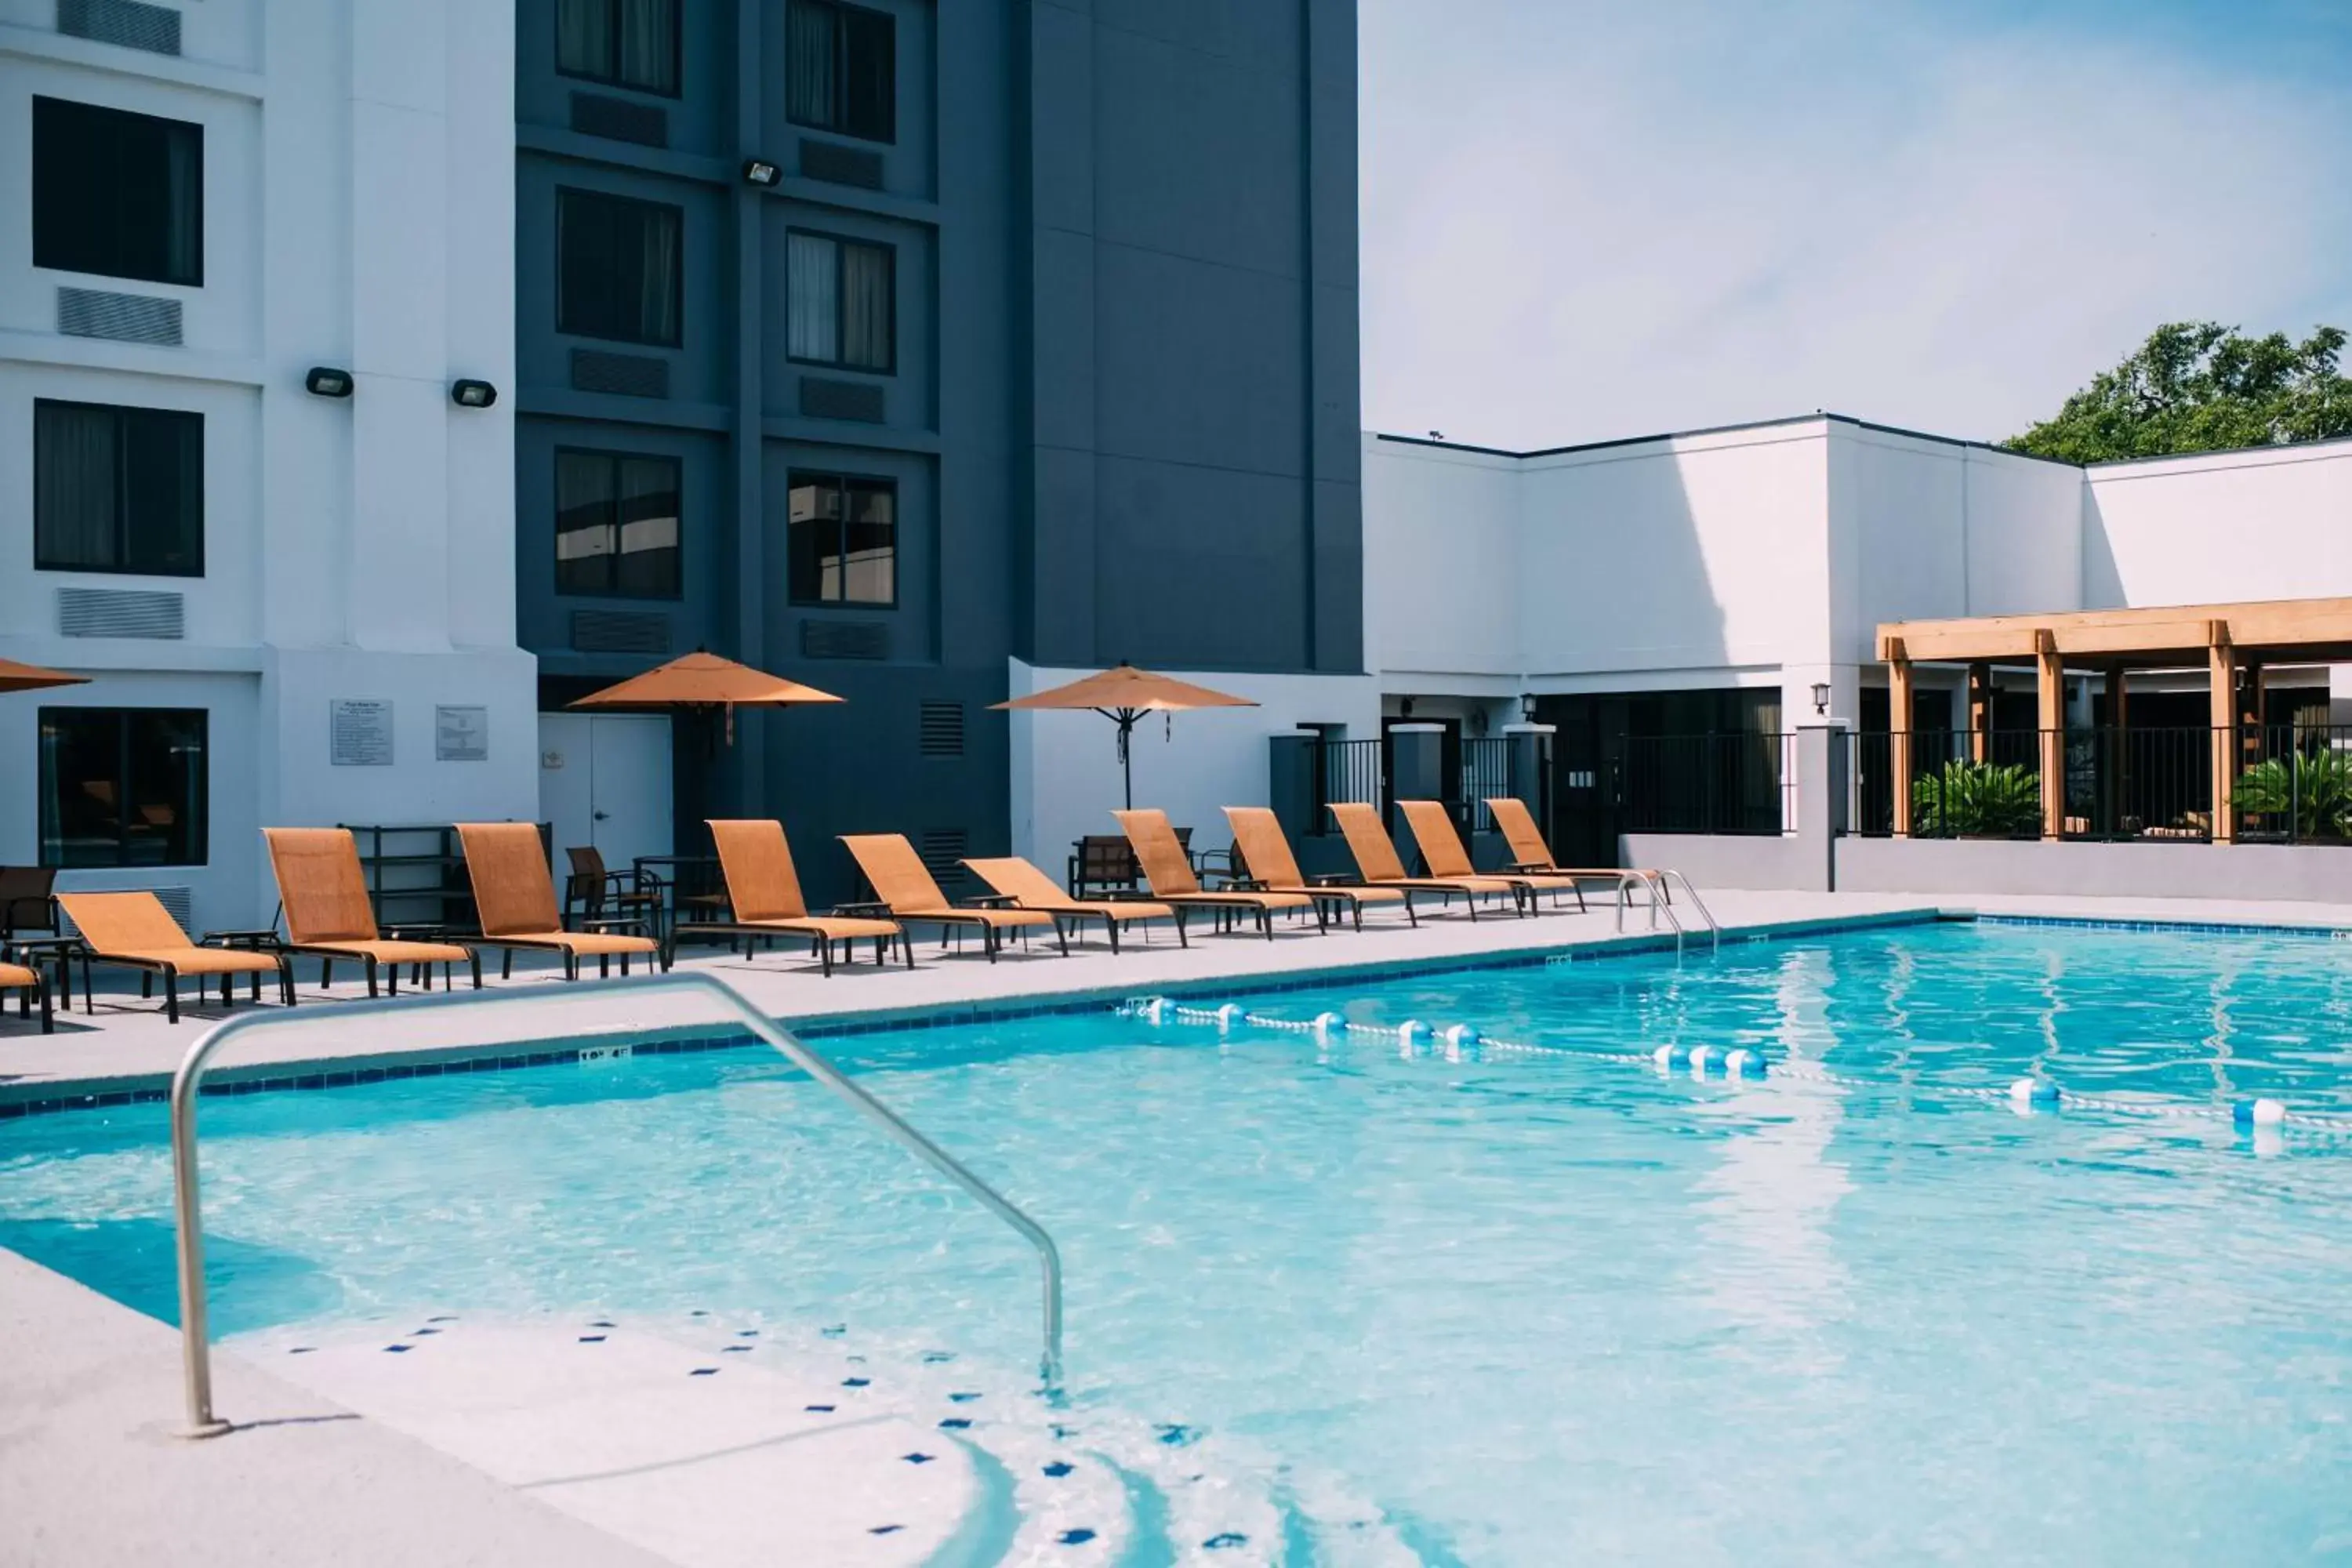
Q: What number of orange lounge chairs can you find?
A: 12